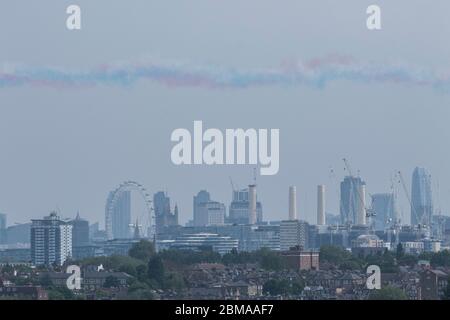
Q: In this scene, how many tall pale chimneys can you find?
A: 4